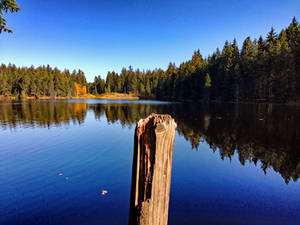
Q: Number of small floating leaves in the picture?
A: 3